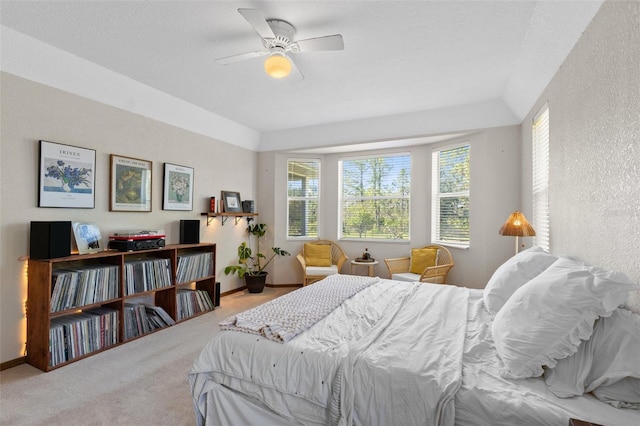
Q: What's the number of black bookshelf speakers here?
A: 2